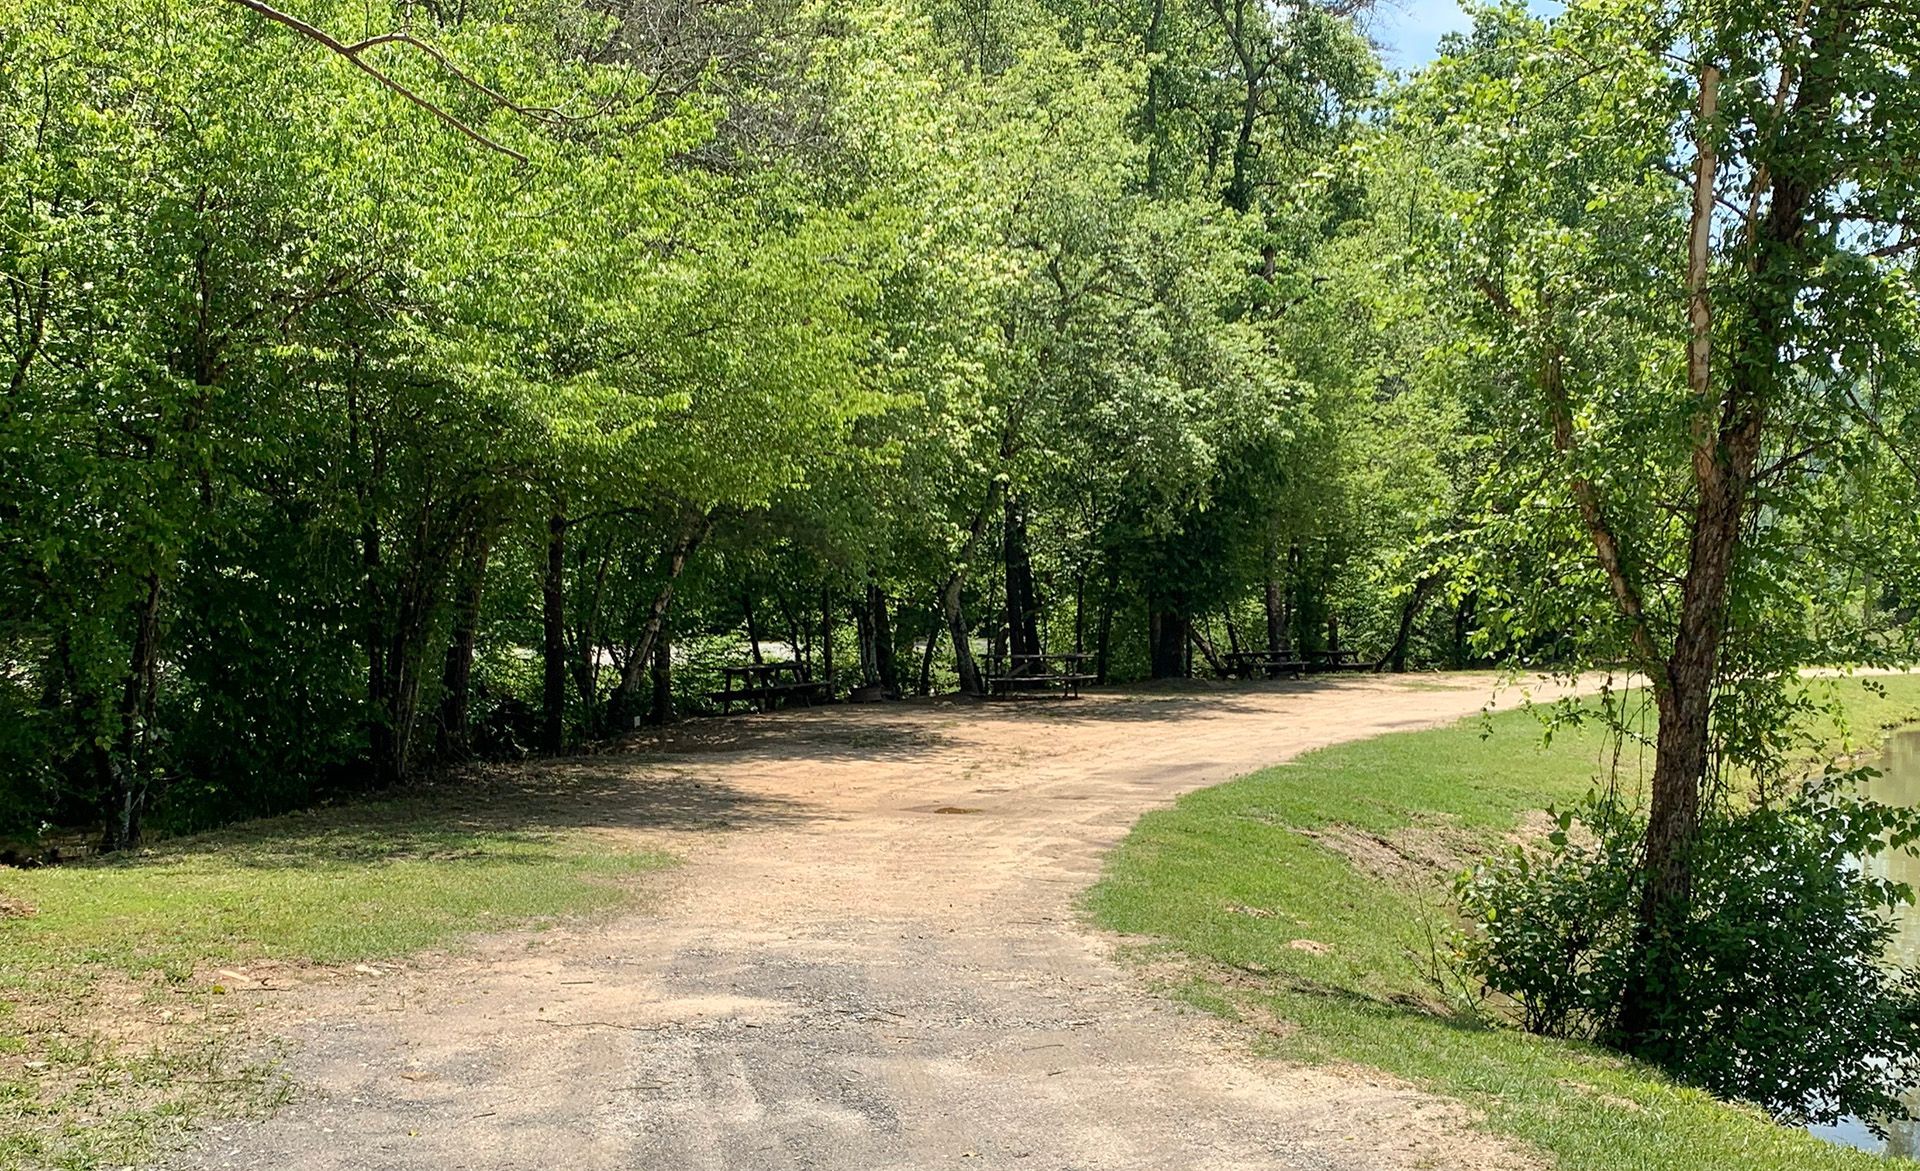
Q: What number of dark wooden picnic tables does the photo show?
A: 4